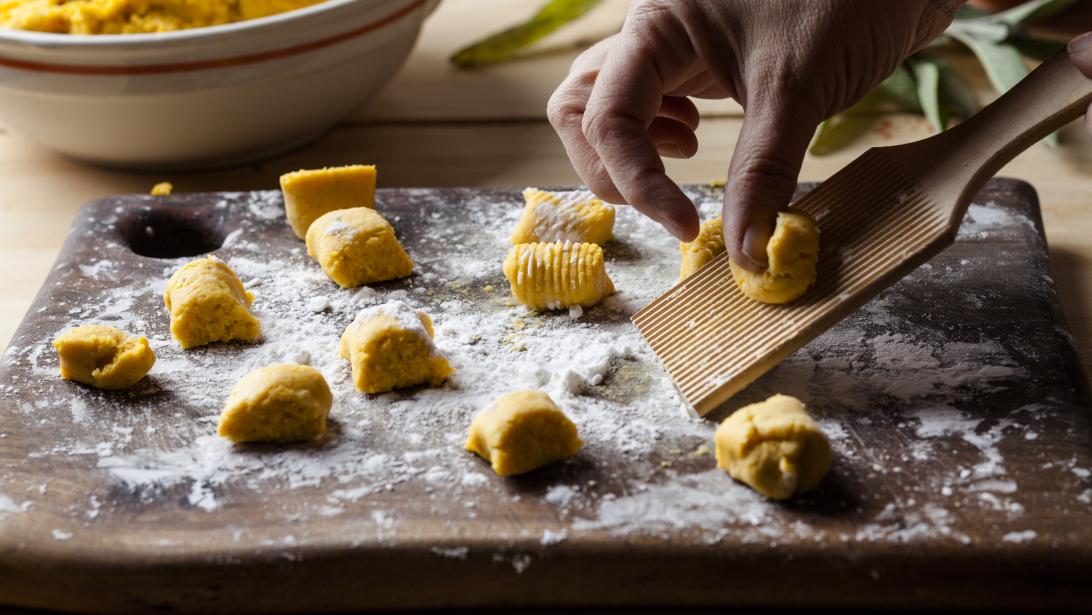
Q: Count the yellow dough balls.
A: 12